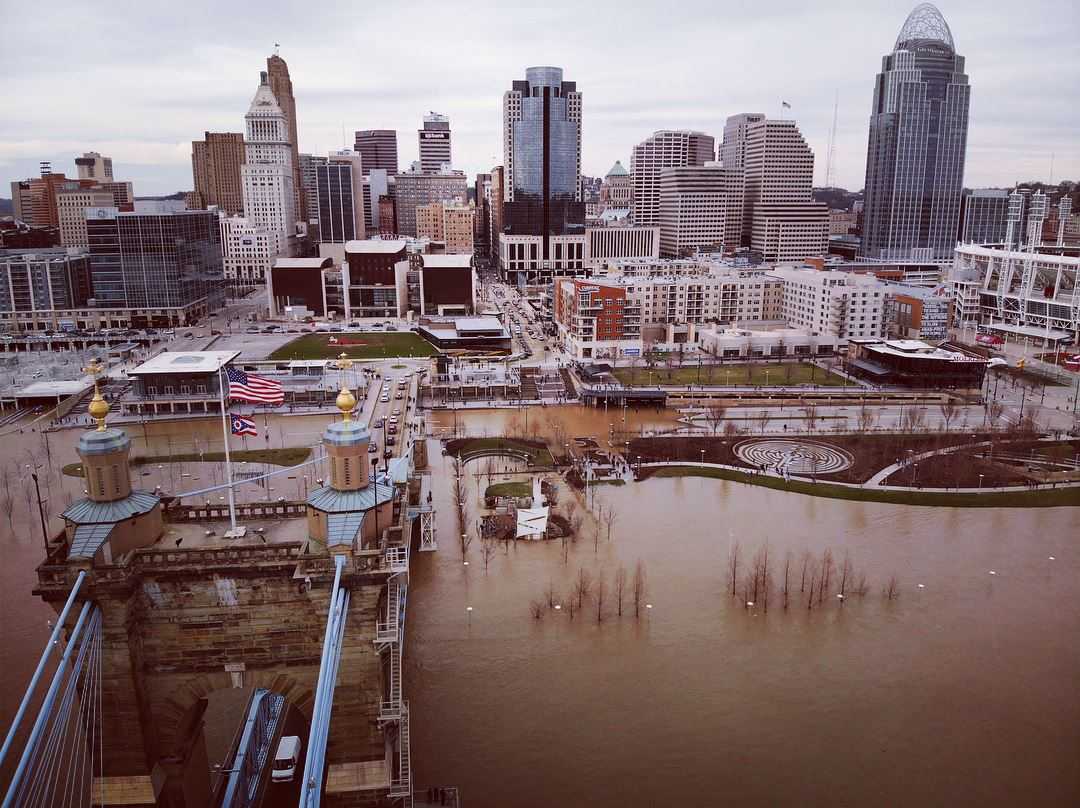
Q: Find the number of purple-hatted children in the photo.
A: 0